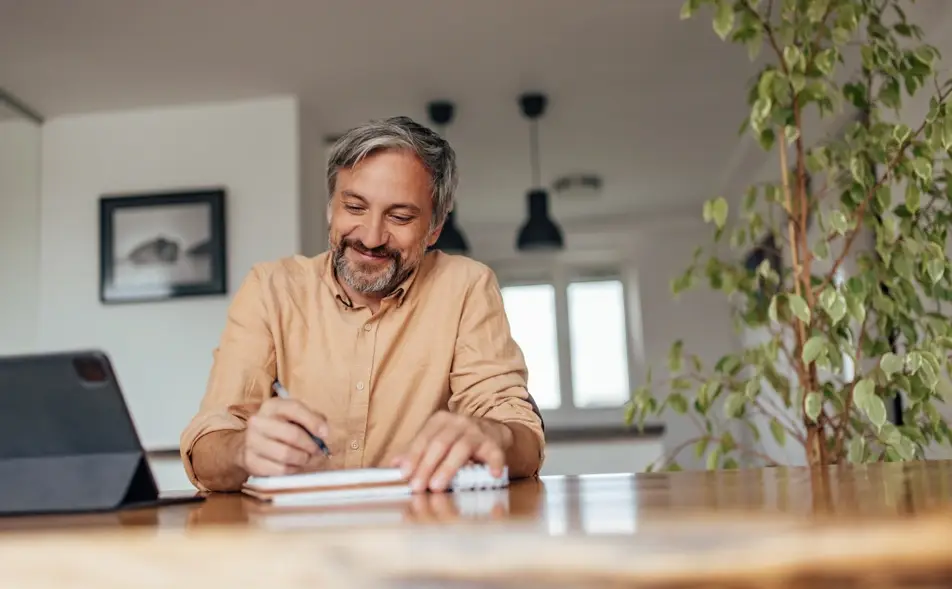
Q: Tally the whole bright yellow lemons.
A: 0